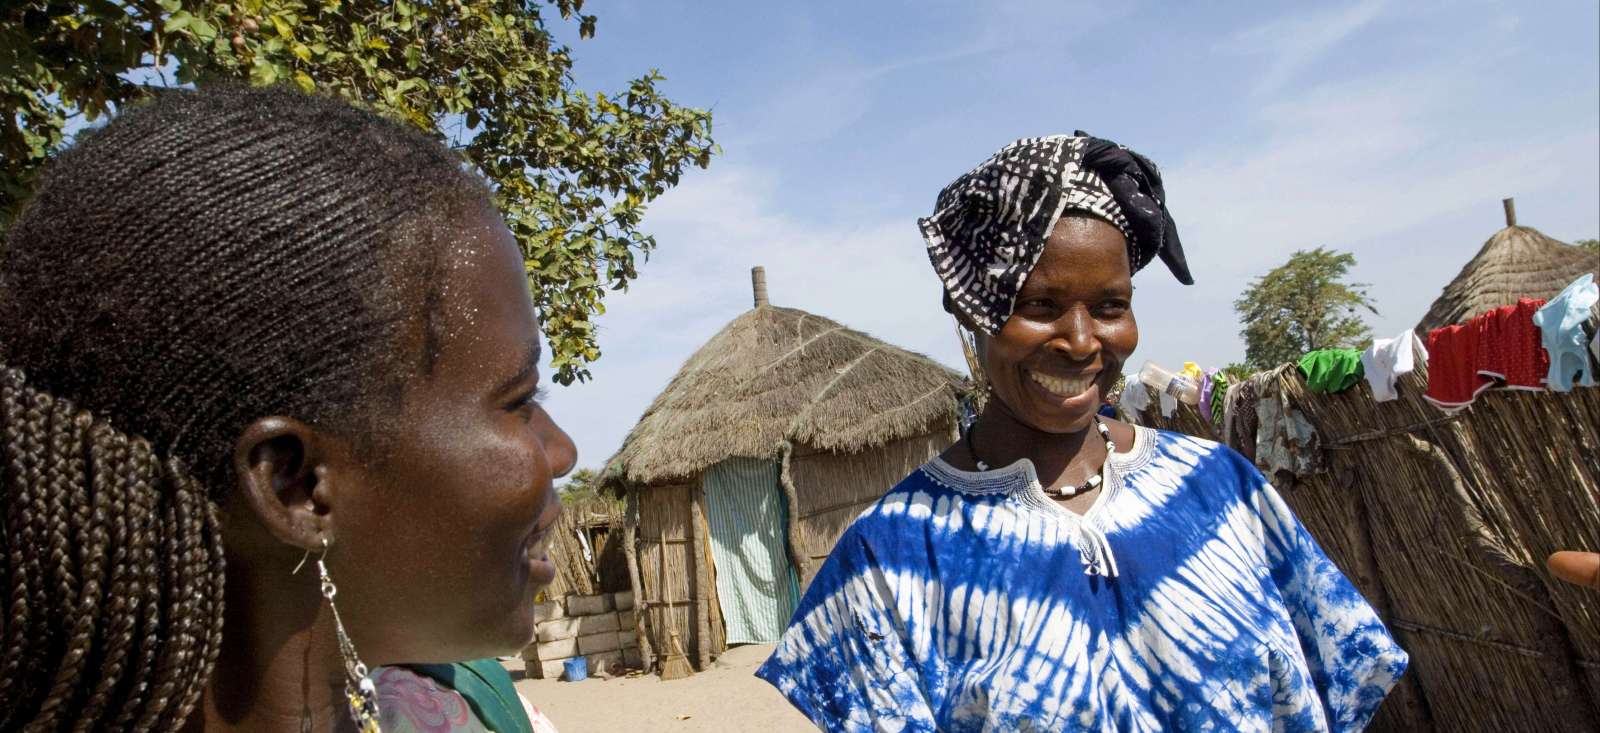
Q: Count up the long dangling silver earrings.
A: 1